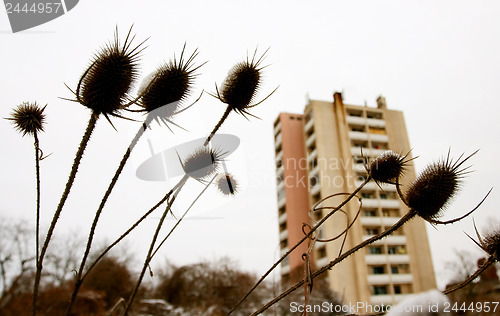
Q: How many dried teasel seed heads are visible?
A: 9